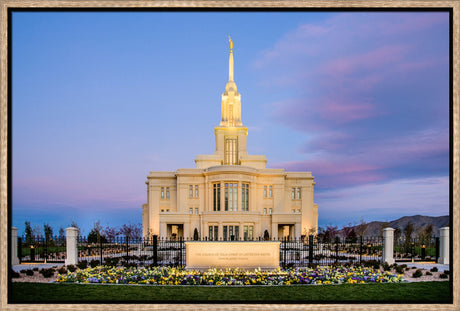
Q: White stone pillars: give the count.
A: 4